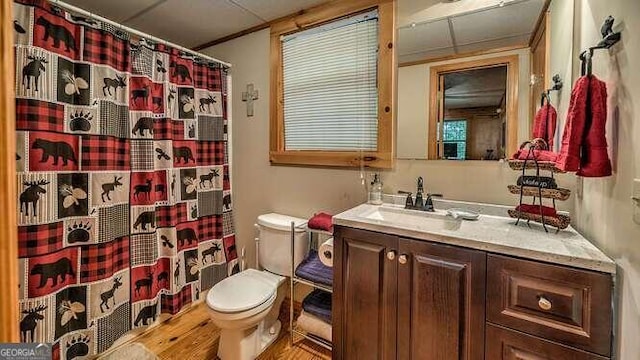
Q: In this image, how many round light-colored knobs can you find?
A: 3